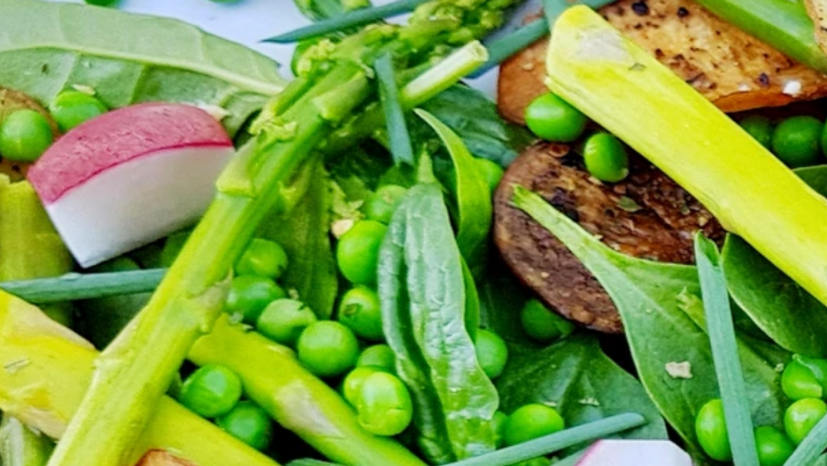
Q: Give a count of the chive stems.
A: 8